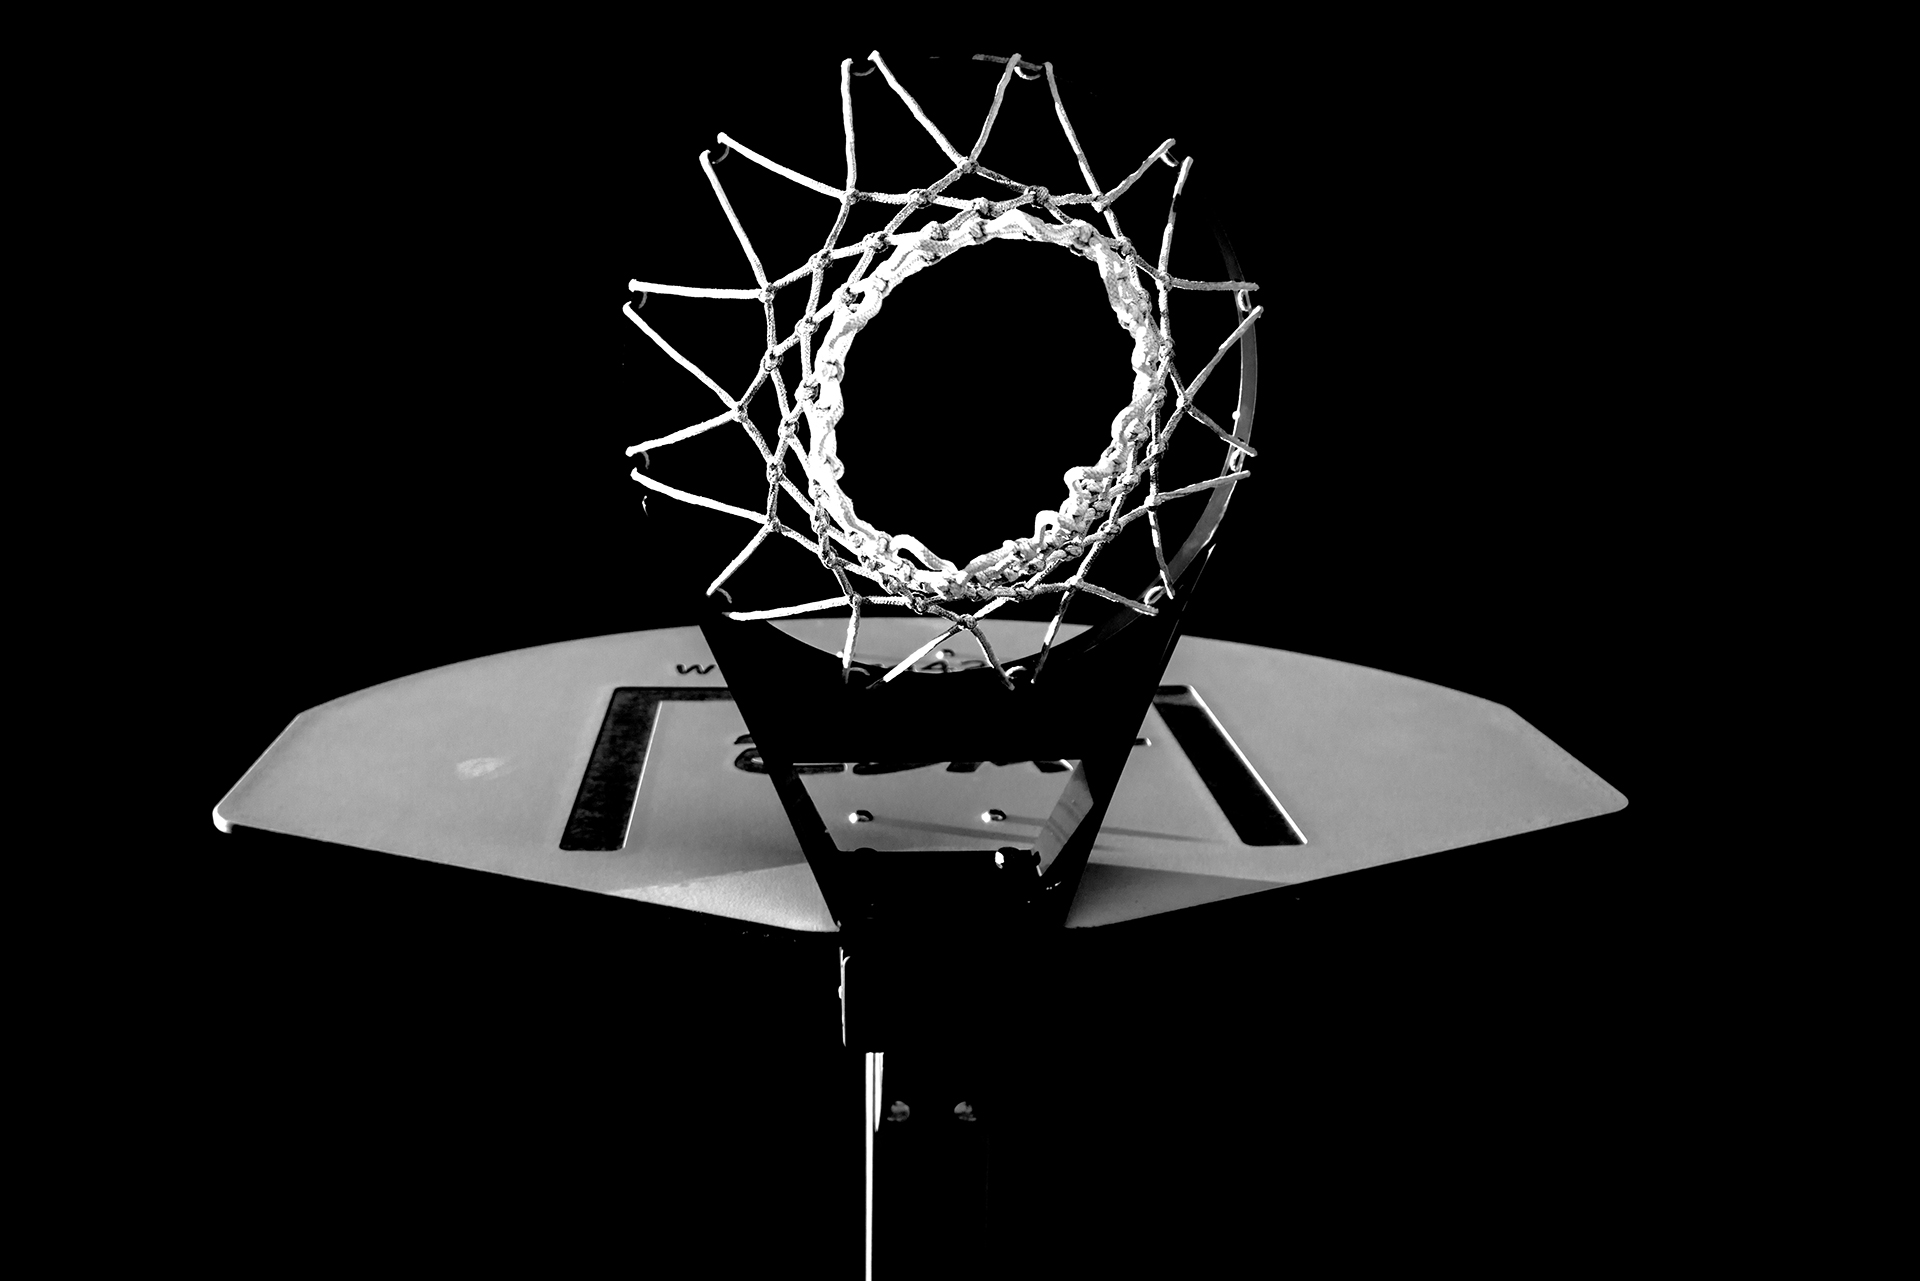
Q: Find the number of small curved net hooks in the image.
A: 12